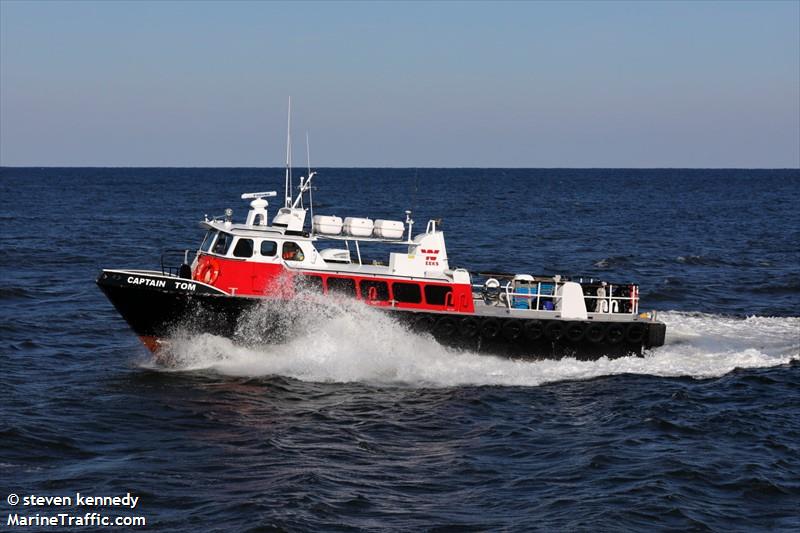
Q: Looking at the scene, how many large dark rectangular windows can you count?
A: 5